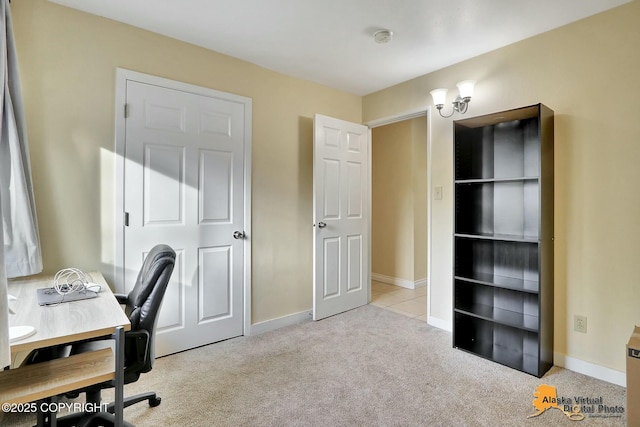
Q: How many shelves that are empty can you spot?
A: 5